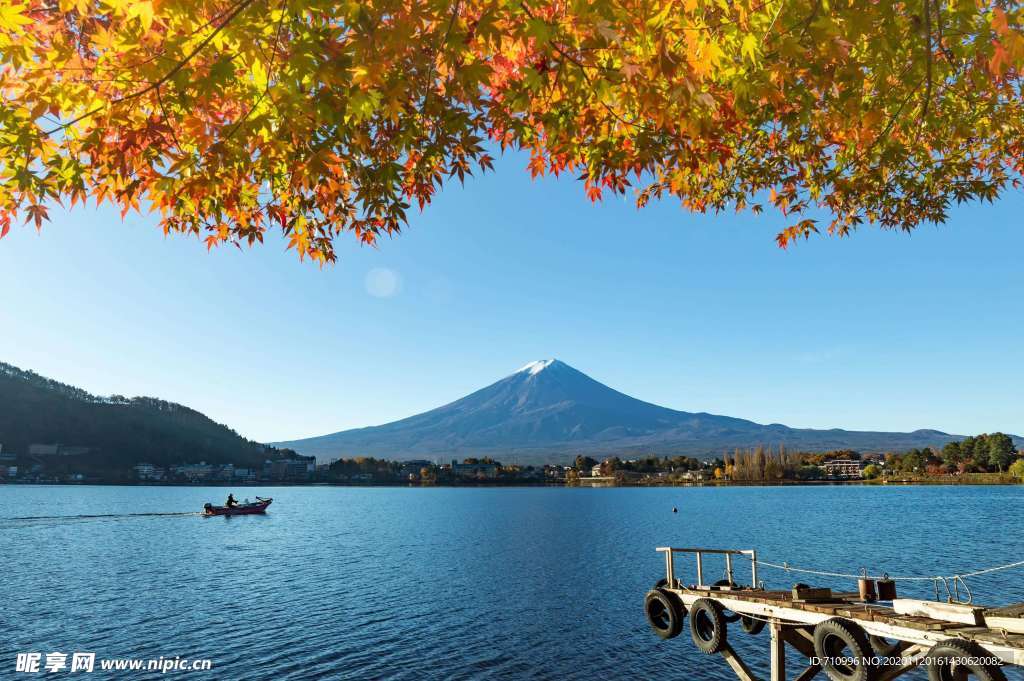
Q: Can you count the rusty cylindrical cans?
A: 2